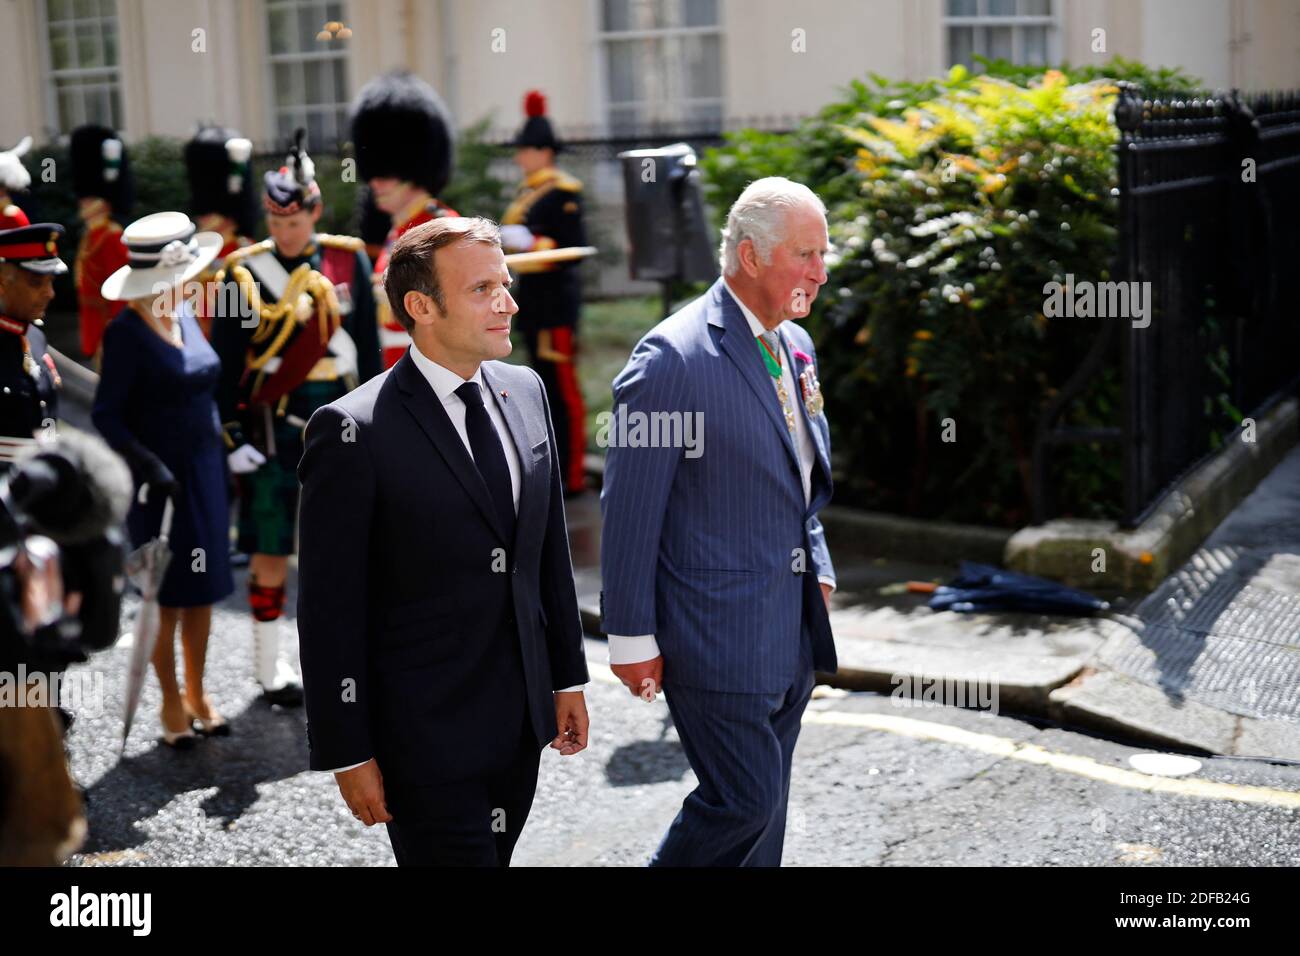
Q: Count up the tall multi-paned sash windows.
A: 4